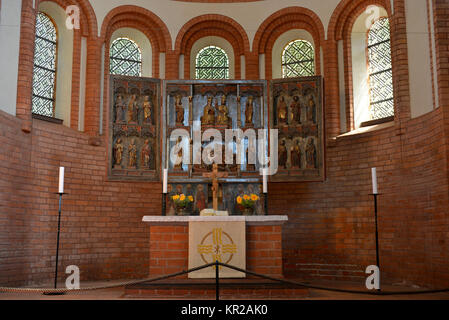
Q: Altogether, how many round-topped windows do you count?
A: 5